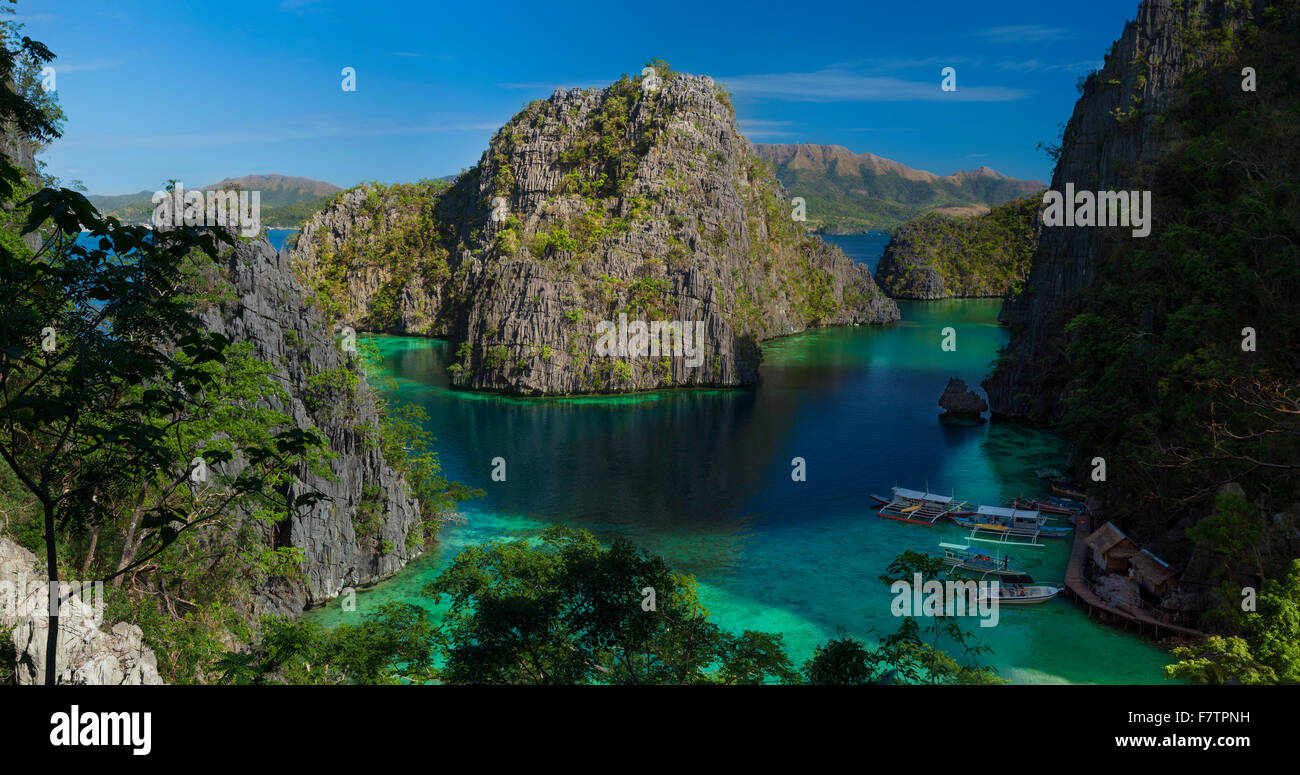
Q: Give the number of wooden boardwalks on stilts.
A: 1